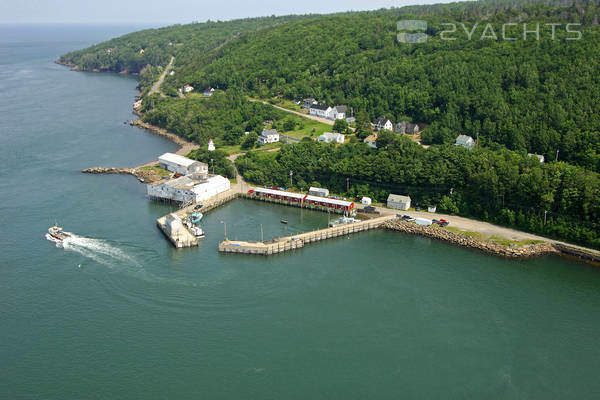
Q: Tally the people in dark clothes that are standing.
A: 0